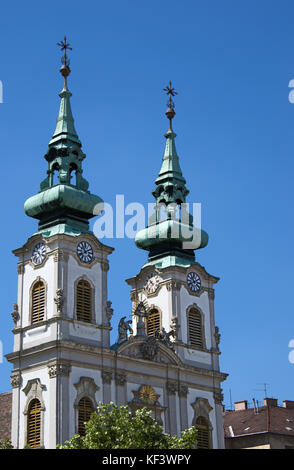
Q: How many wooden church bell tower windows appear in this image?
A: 7